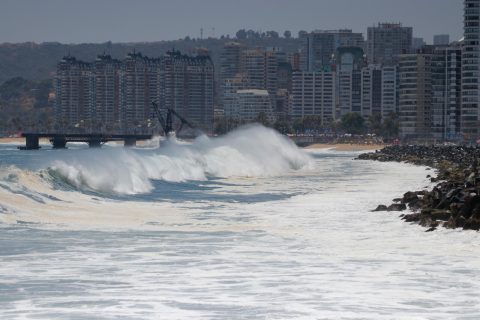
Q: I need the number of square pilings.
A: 4